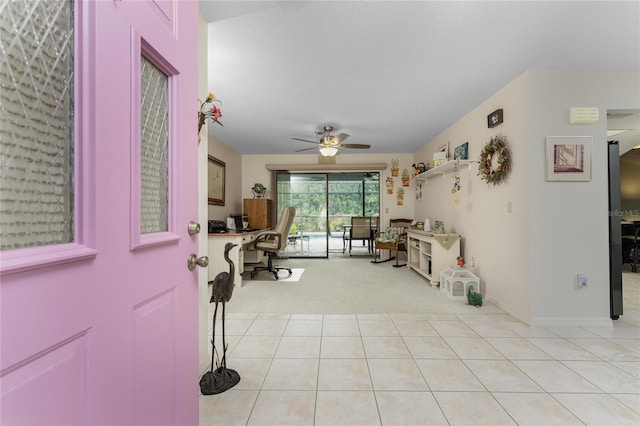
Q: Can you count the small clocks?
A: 1